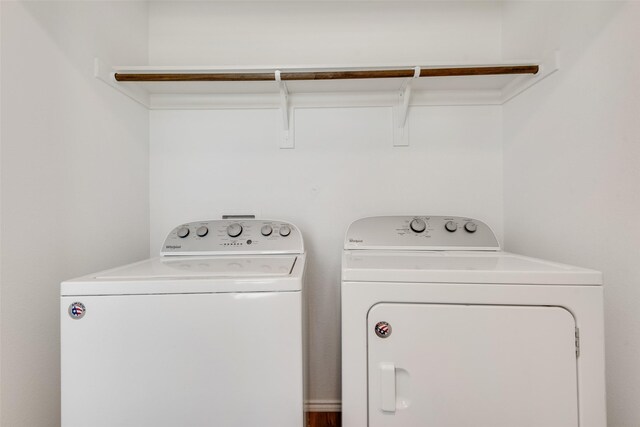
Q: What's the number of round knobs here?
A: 8